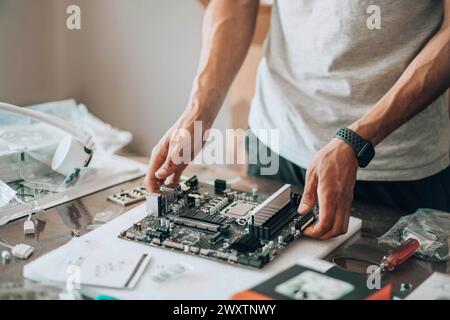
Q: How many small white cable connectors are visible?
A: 2